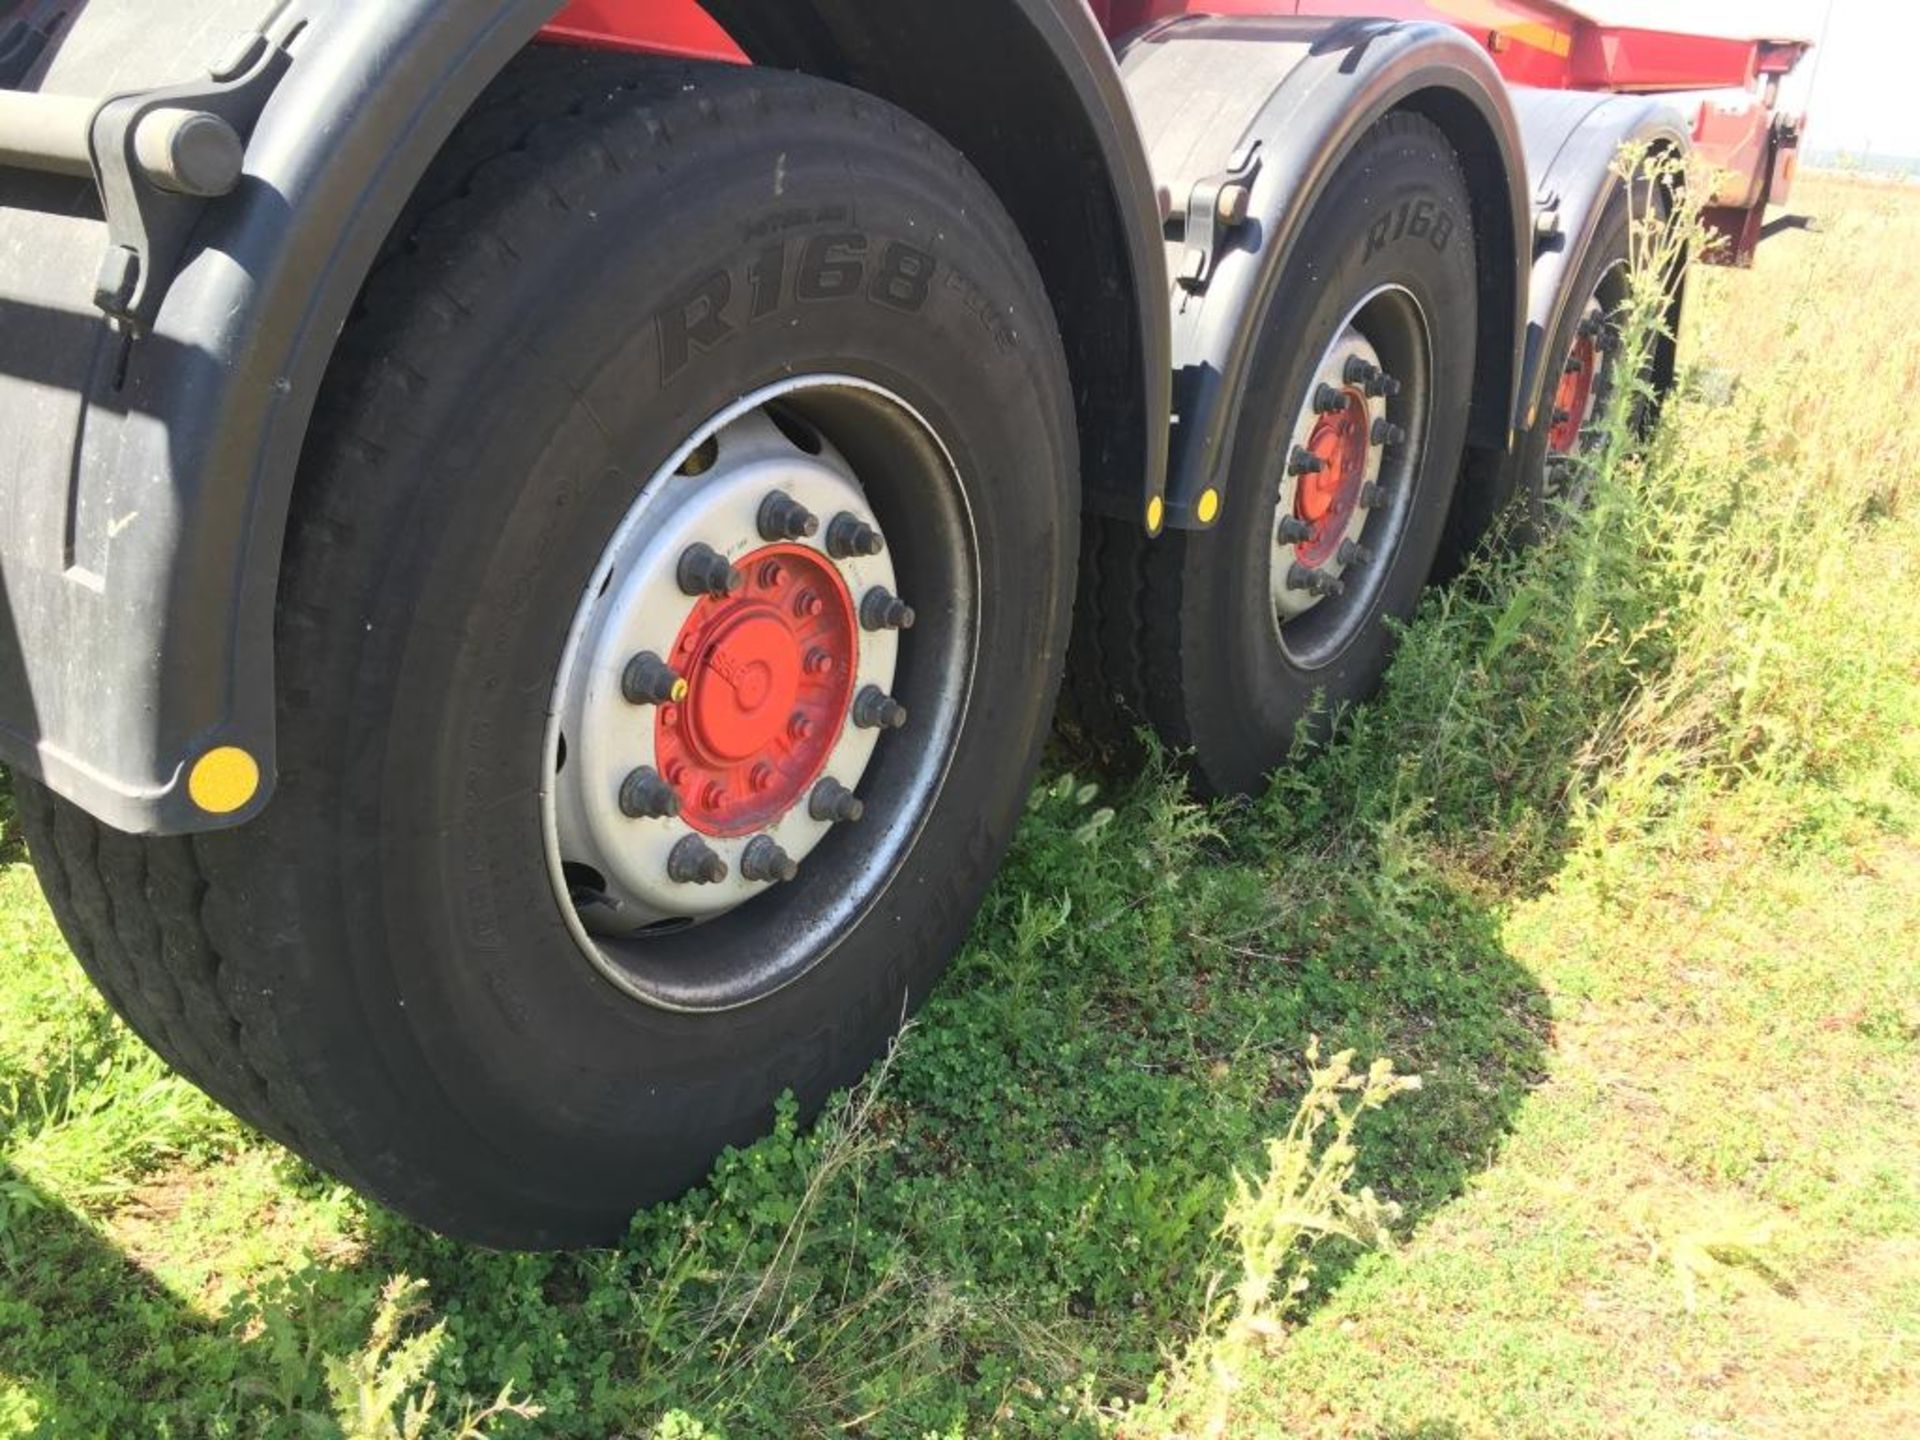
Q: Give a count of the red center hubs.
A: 3